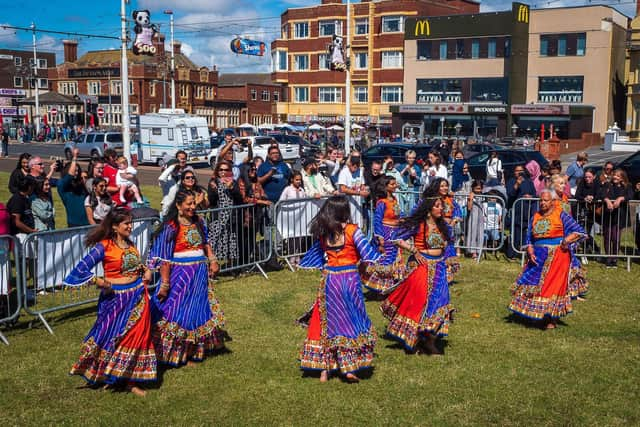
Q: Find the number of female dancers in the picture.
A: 8